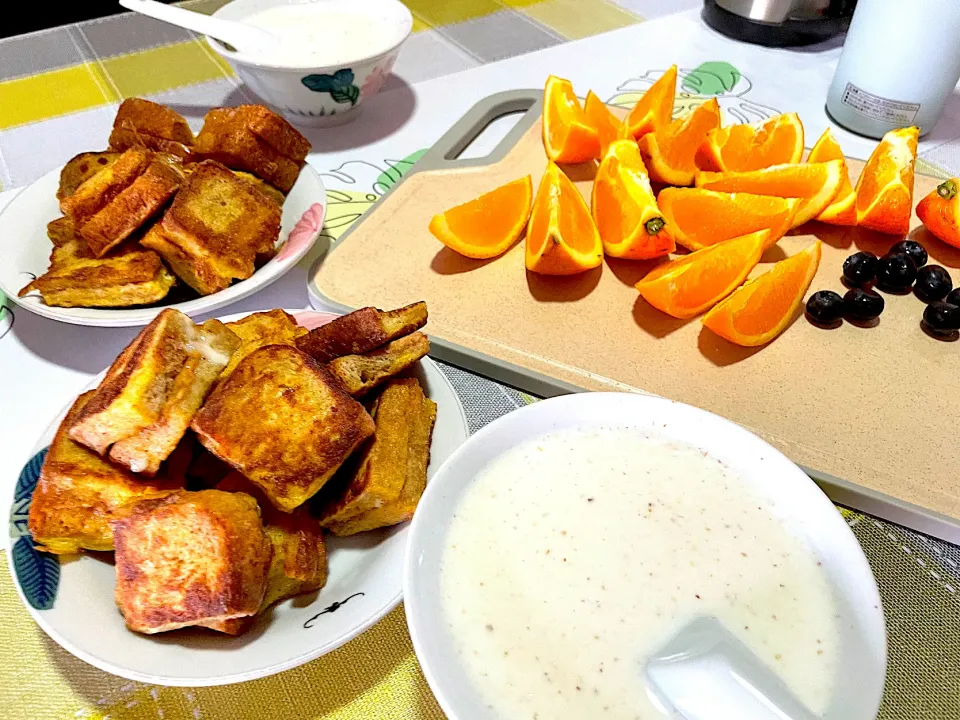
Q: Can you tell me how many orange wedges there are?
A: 15